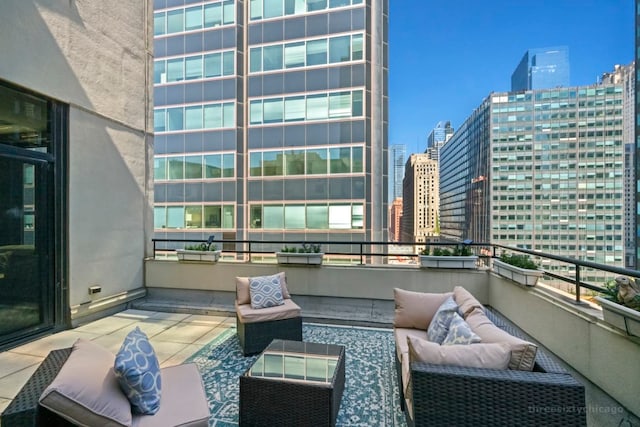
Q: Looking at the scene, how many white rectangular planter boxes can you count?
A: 5